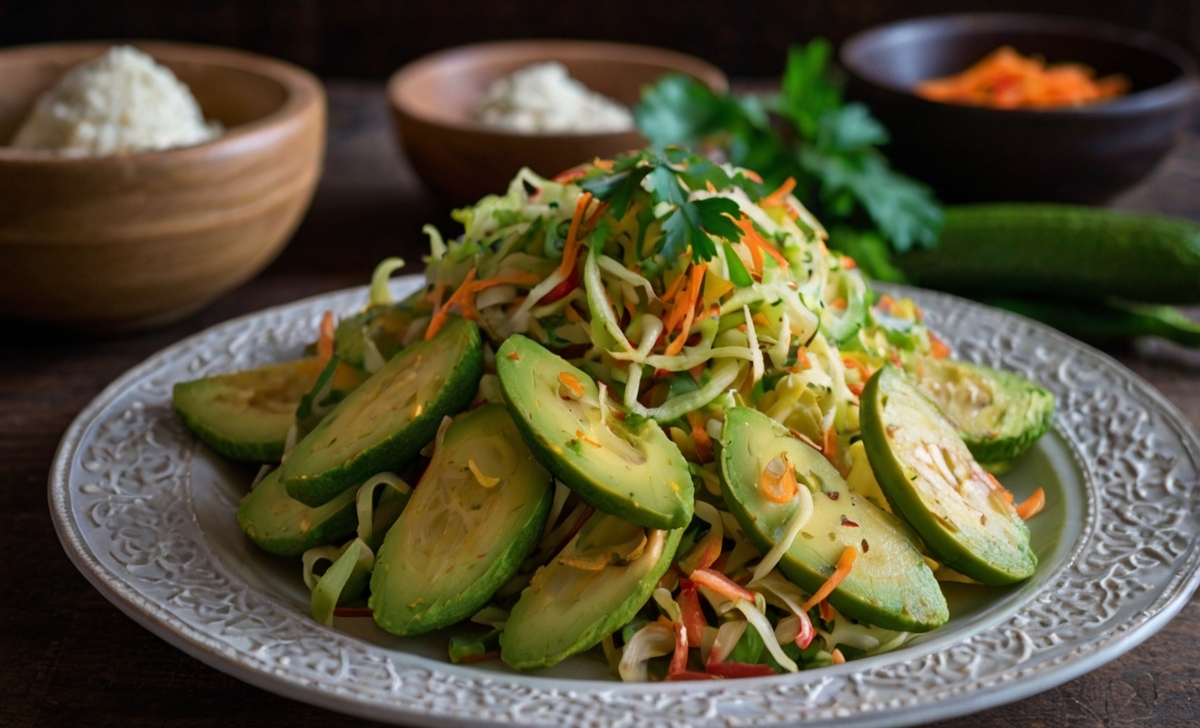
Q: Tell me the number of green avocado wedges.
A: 9